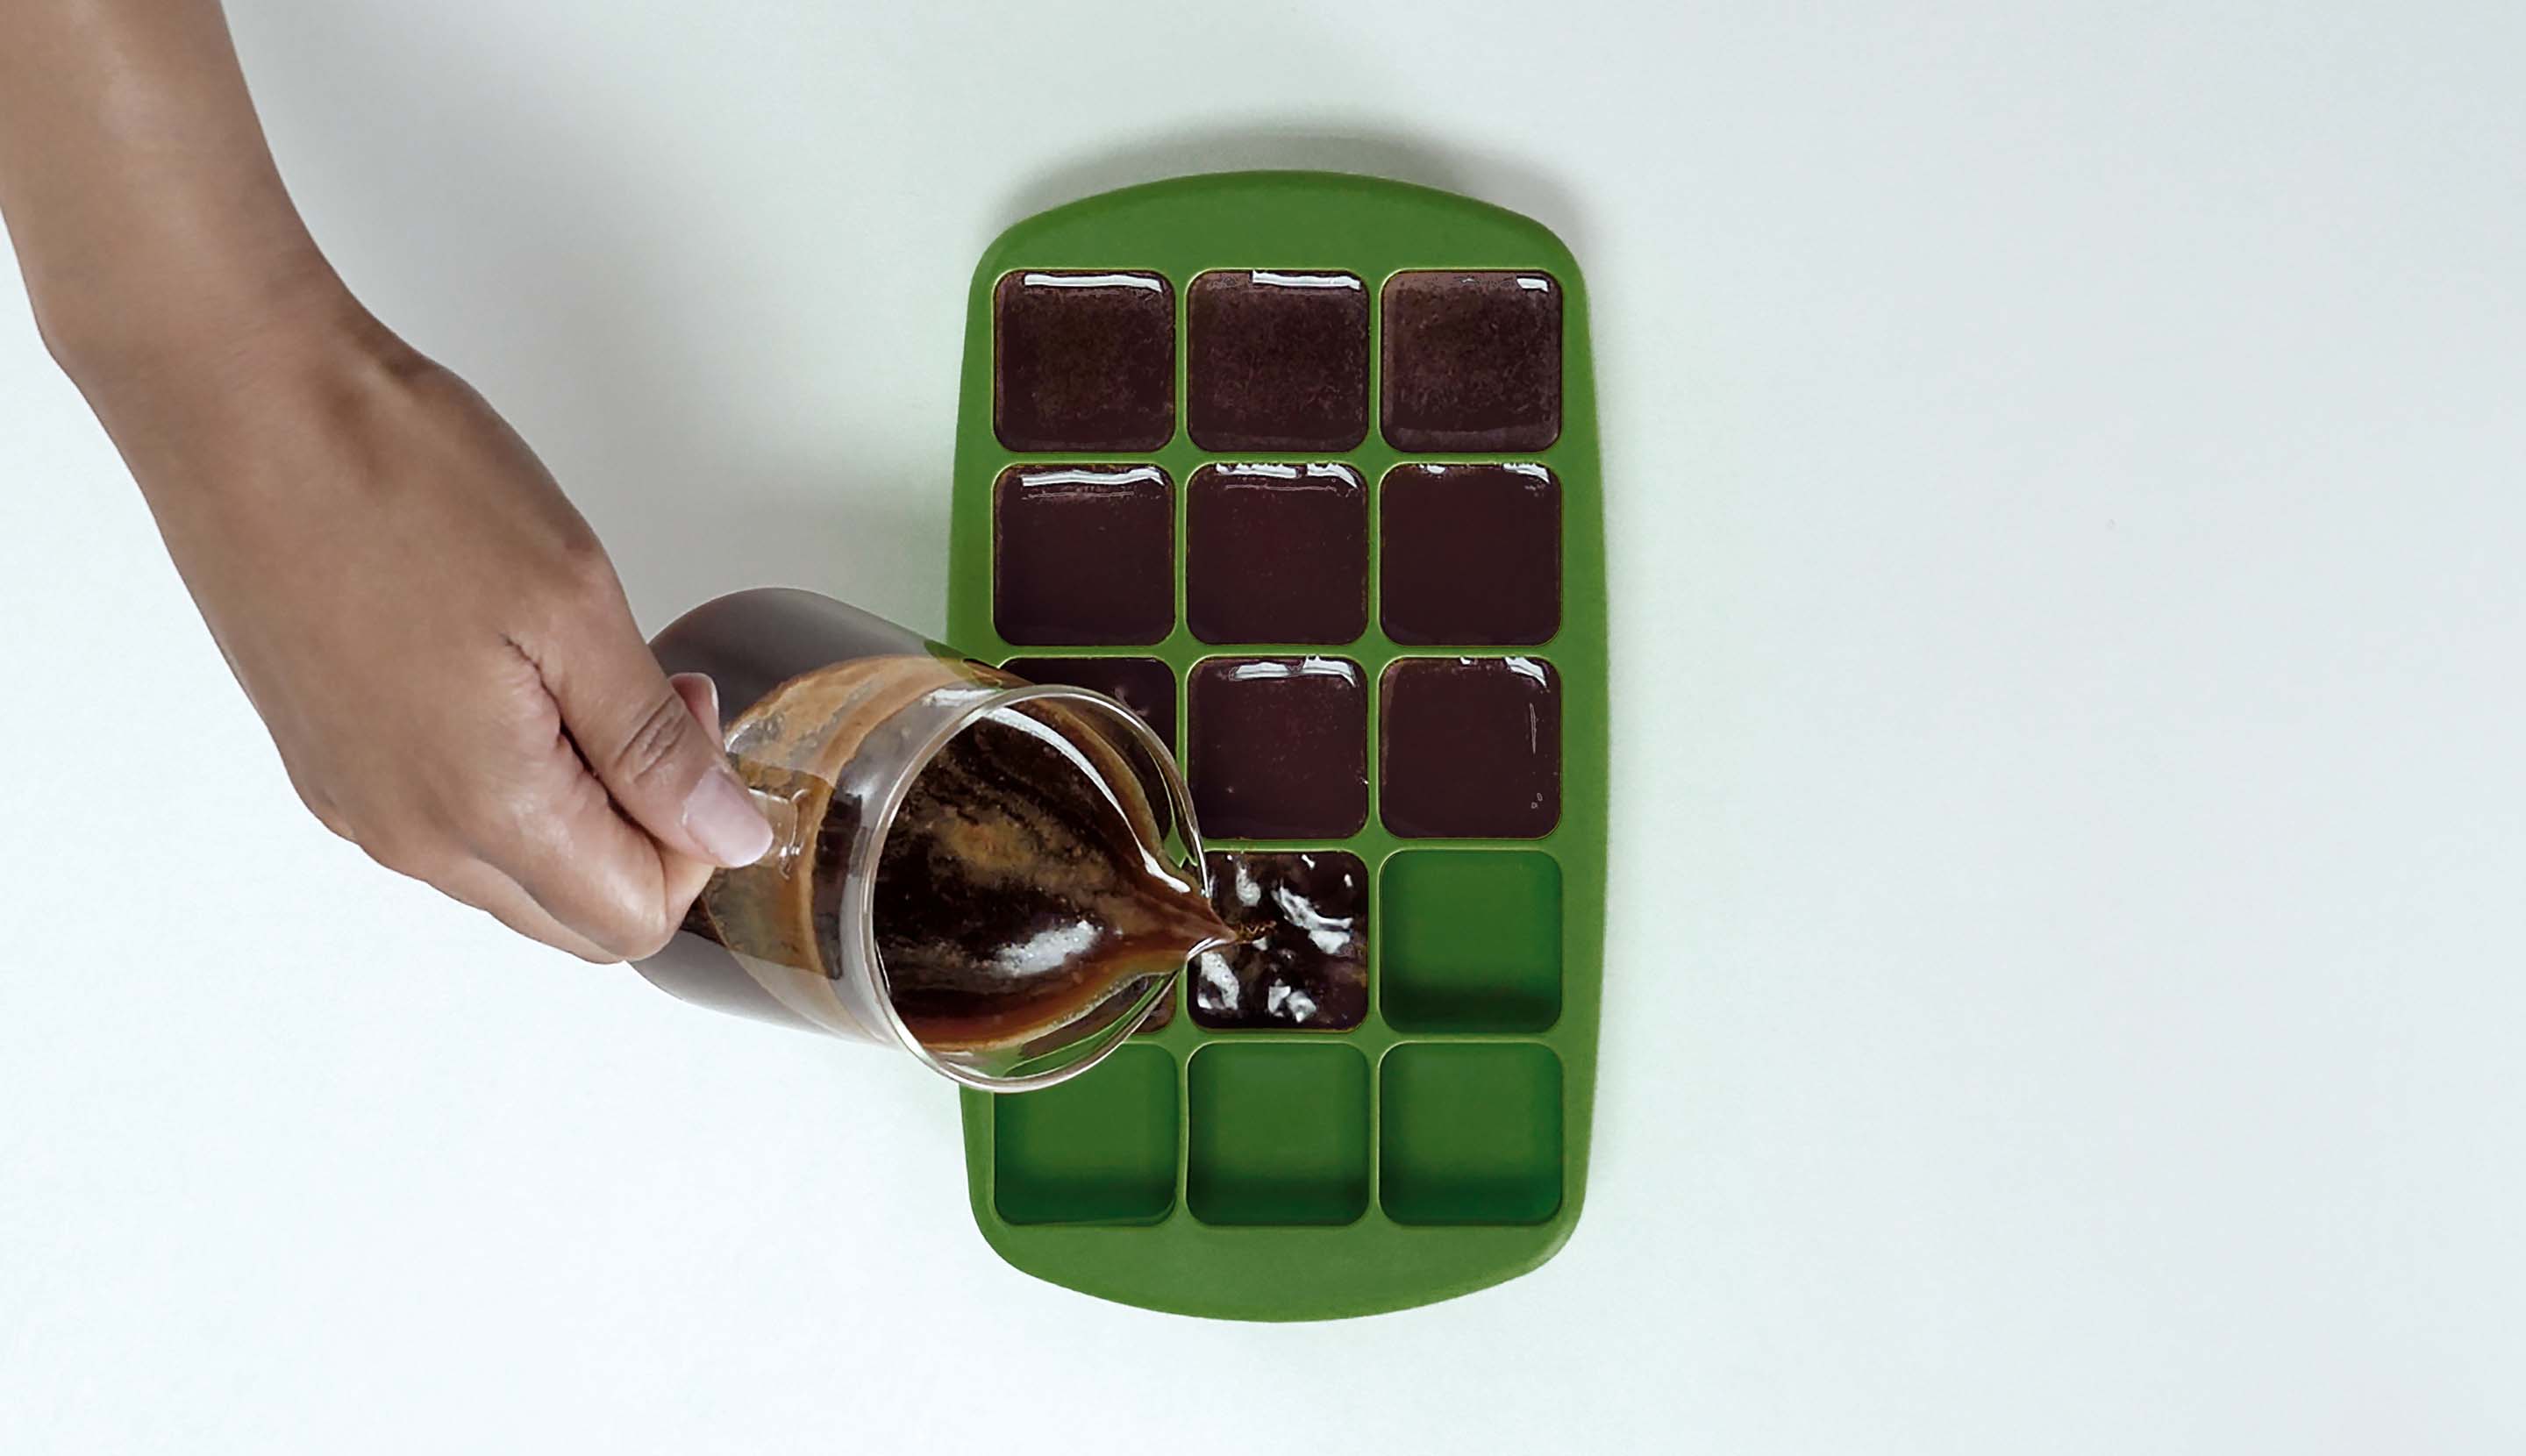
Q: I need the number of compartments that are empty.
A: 4